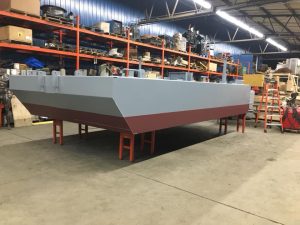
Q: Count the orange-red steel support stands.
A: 6